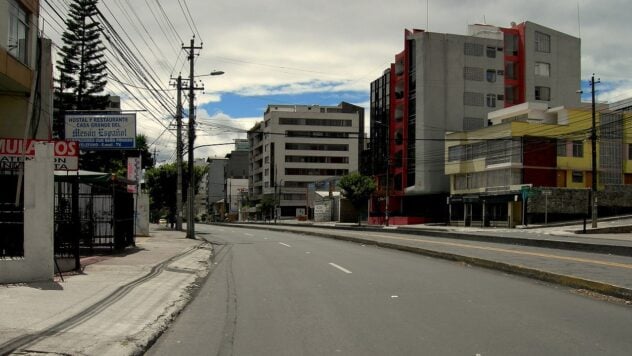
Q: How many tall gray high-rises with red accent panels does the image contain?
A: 1